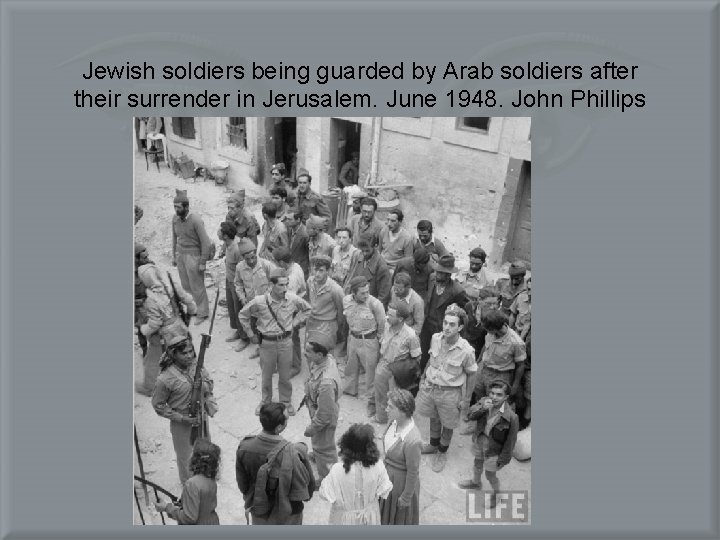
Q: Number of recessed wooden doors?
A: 1